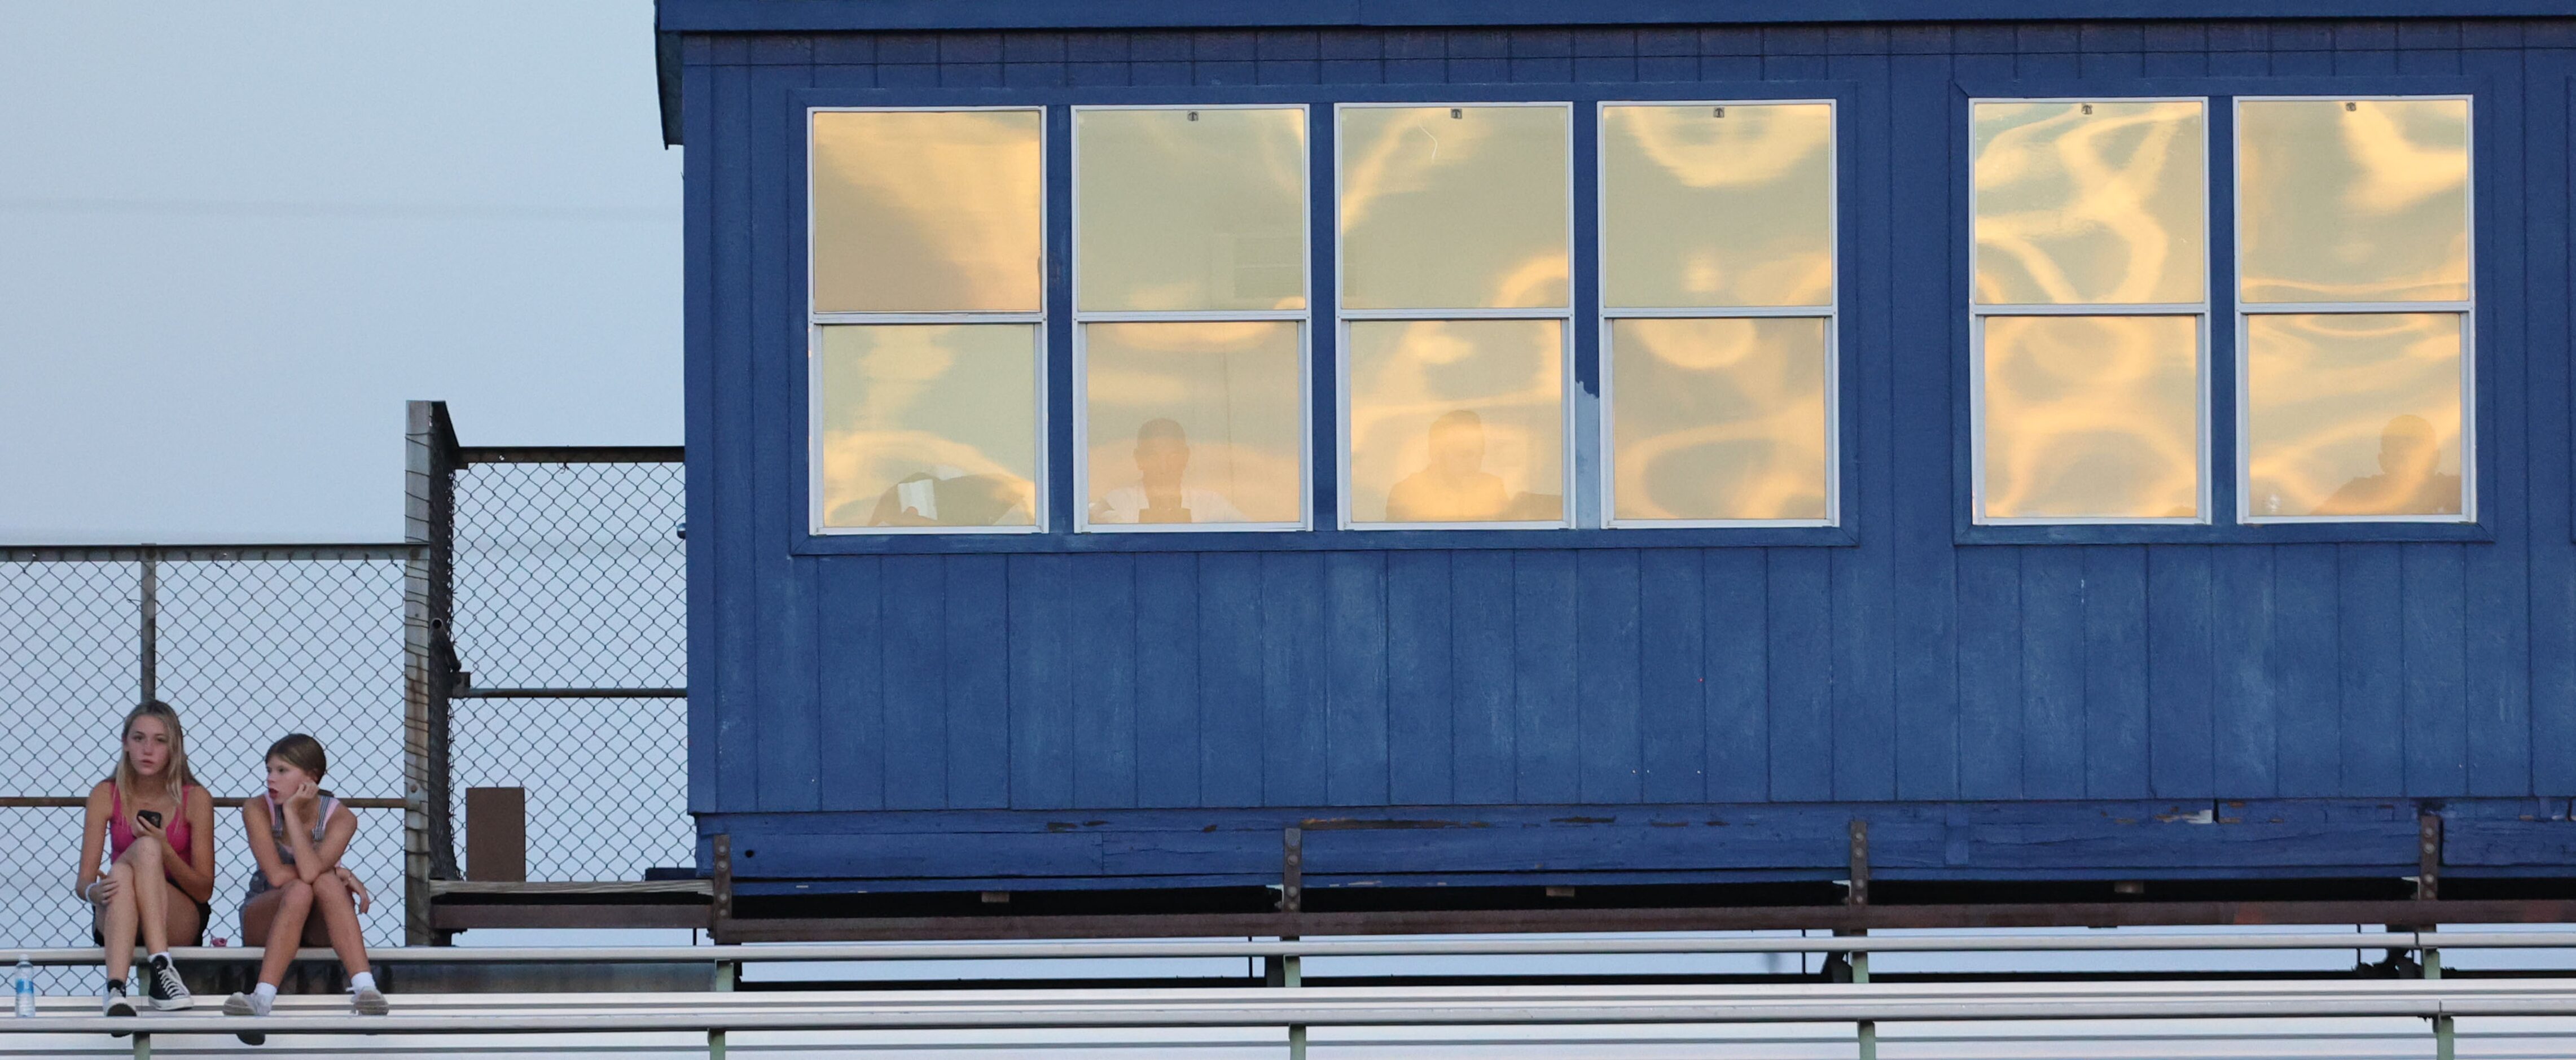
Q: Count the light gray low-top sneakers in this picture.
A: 2